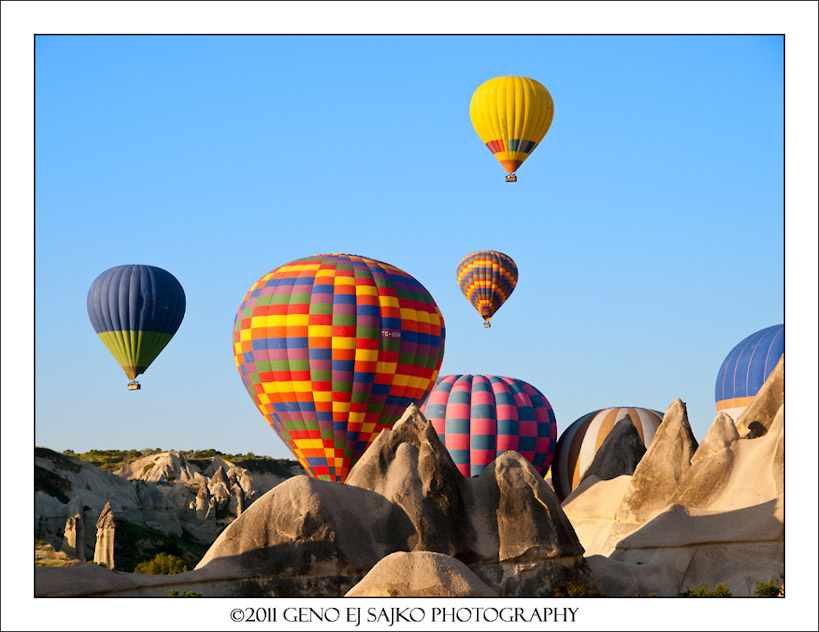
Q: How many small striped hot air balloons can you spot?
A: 1